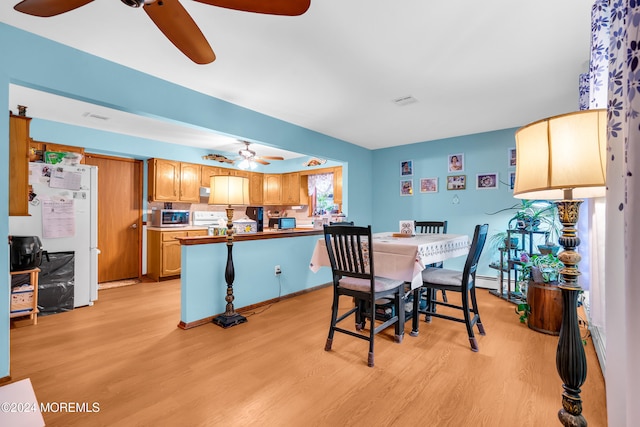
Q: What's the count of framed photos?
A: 8